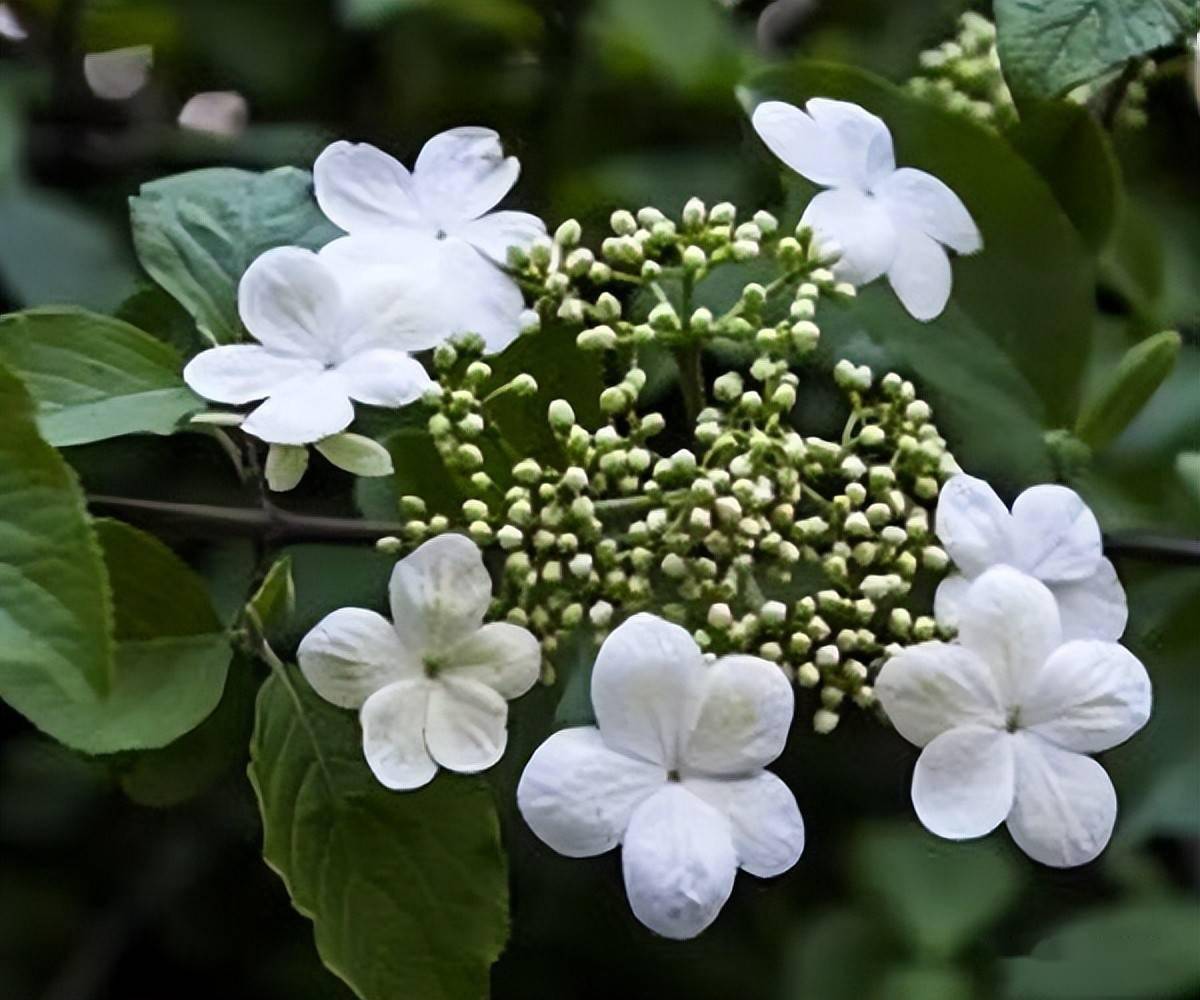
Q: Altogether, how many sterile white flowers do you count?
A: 7